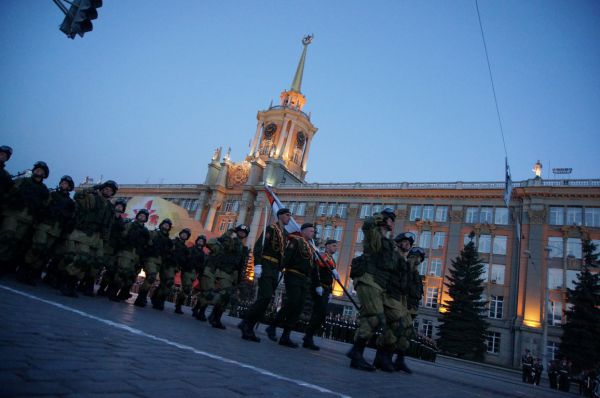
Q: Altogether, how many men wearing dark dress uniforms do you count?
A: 3